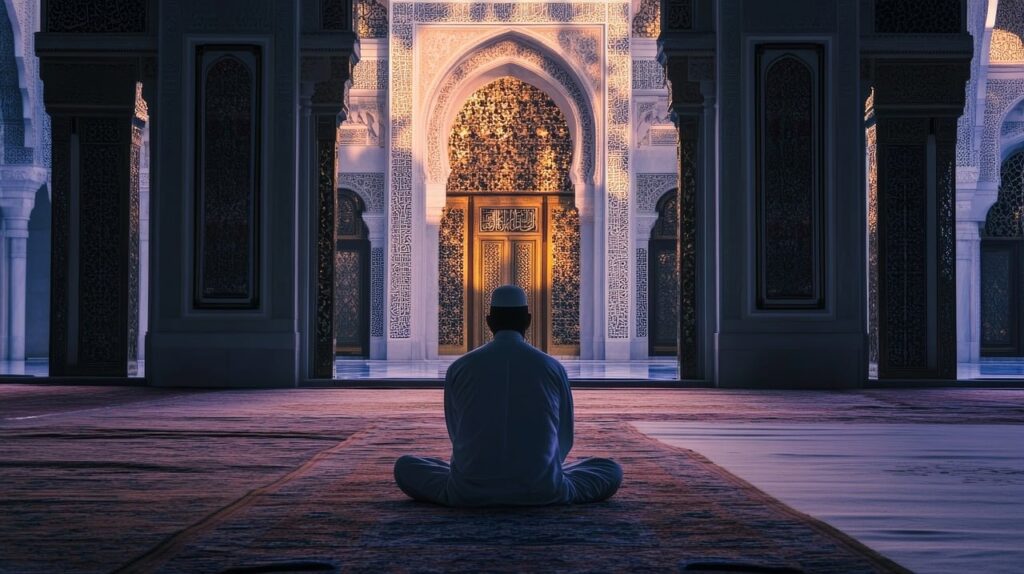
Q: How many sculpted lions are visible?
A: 0